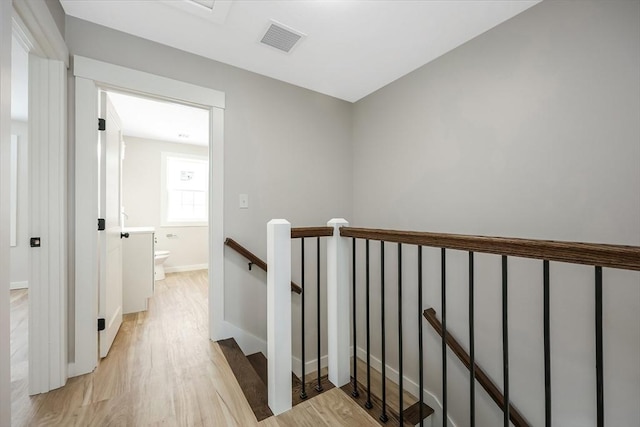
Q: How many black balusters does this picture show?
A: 12